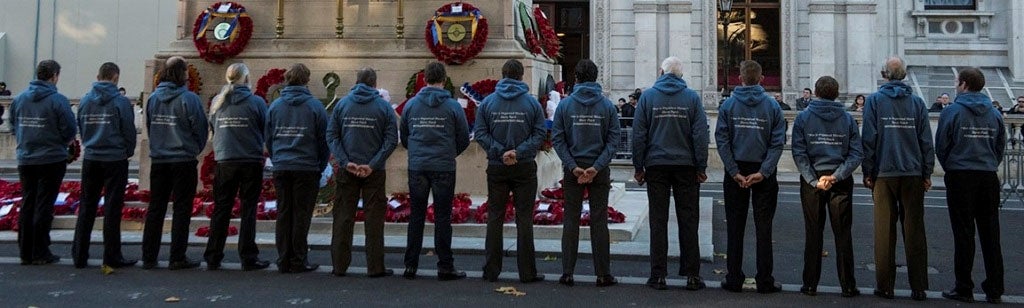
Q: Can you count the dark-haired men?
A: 11